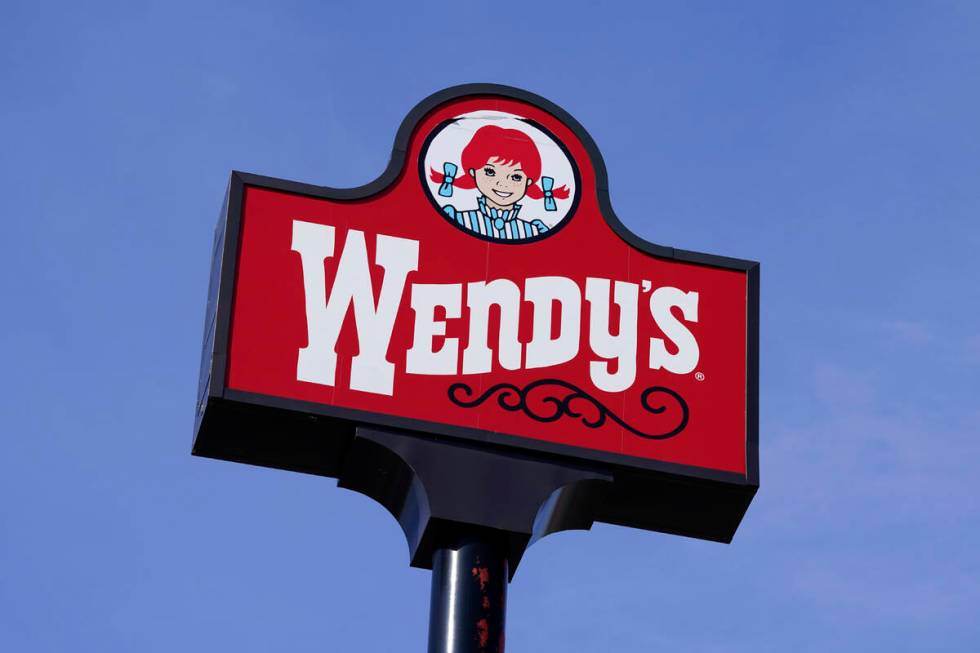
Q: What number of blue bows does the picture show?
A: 2